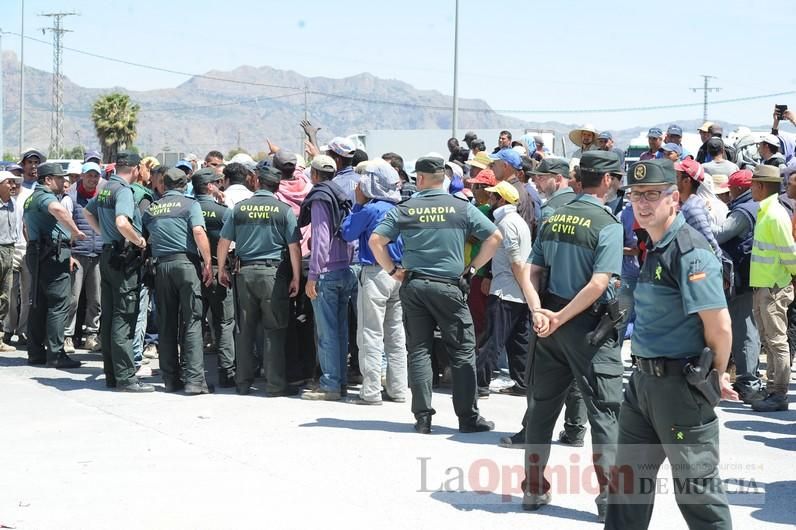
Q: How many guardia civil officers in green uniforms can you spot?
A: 9